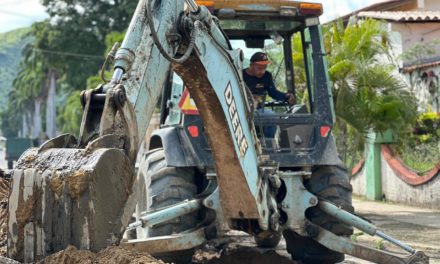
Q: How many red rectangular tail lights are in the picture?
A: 2